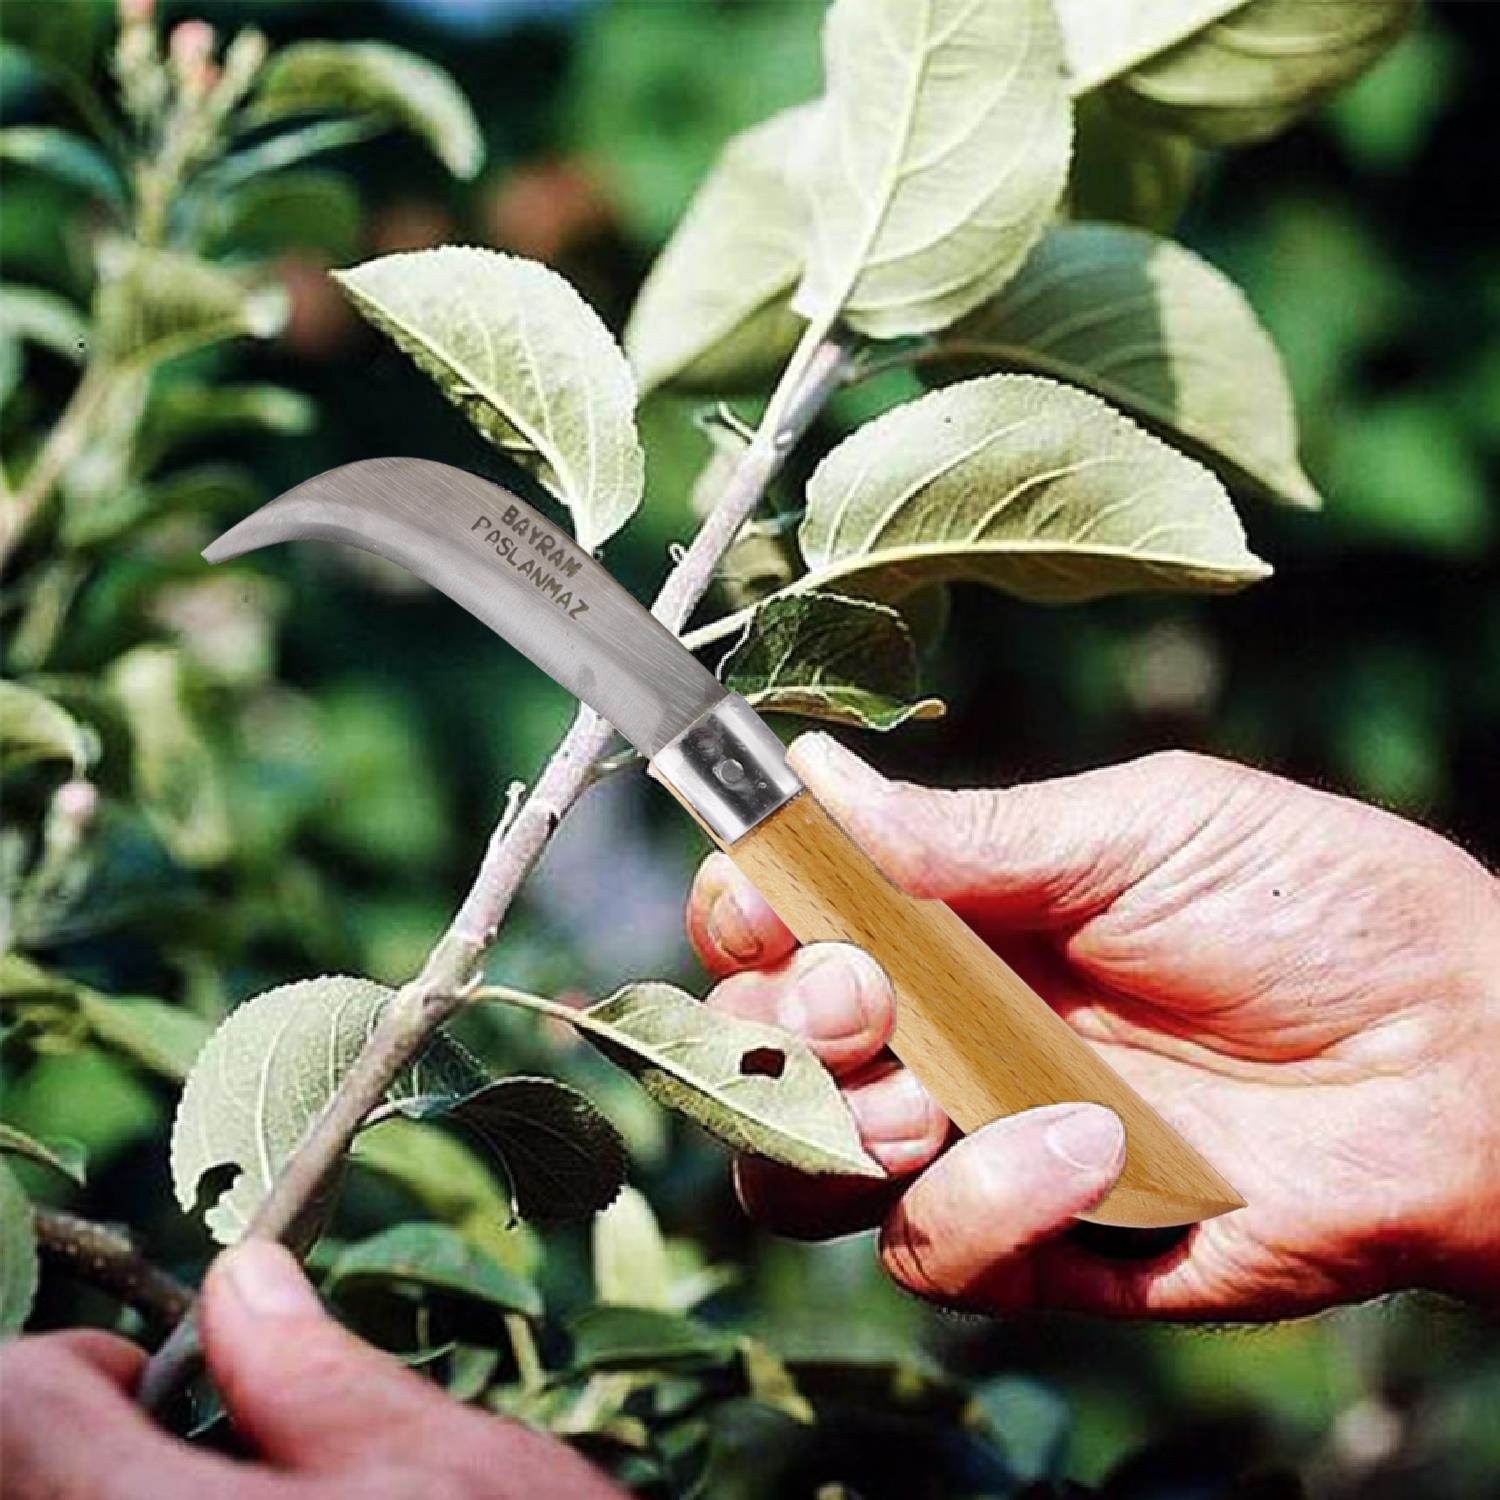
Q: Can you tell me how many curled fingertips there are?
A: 4